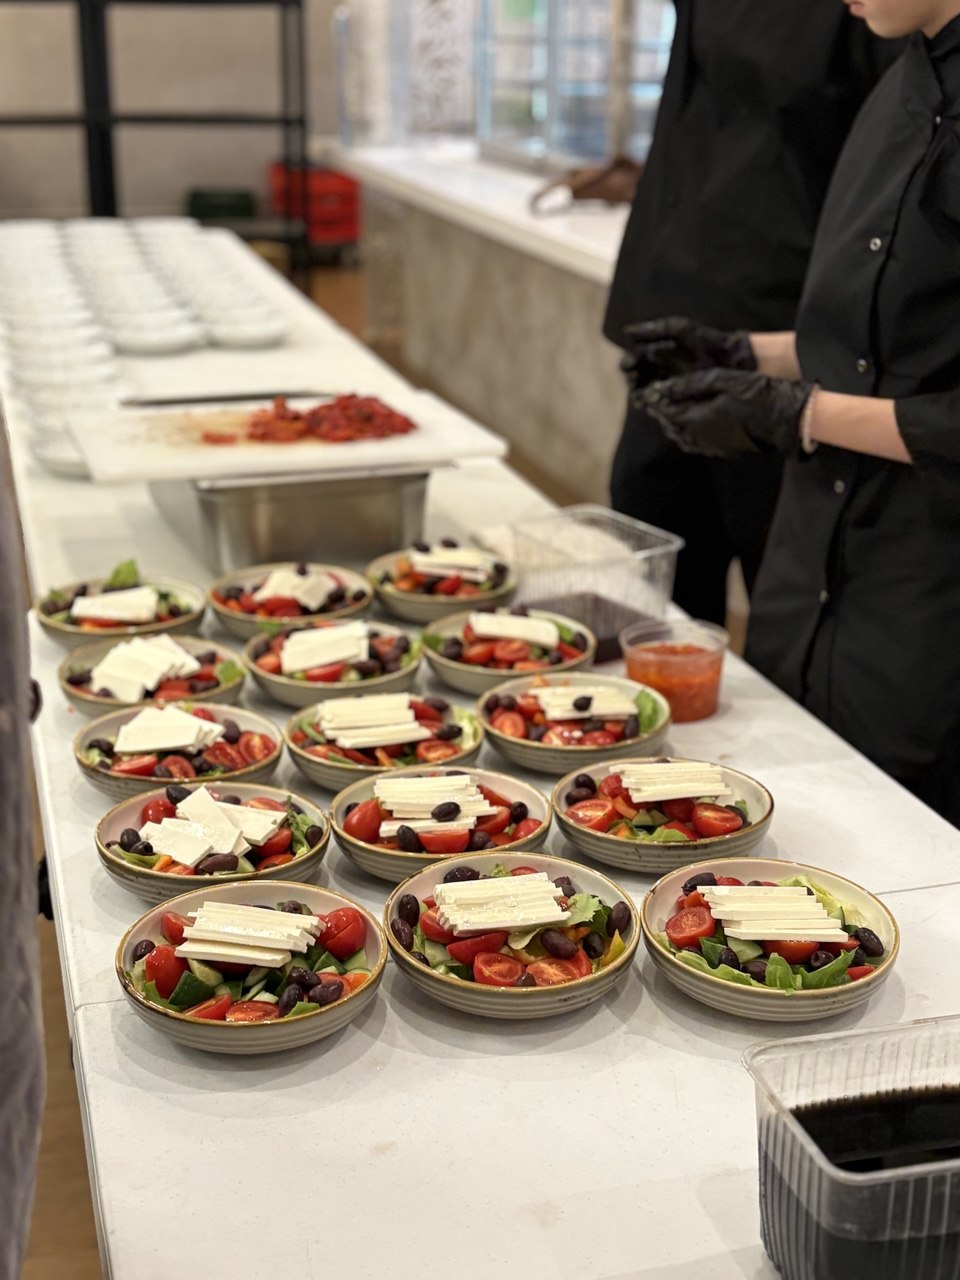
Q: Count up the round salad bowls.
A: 15